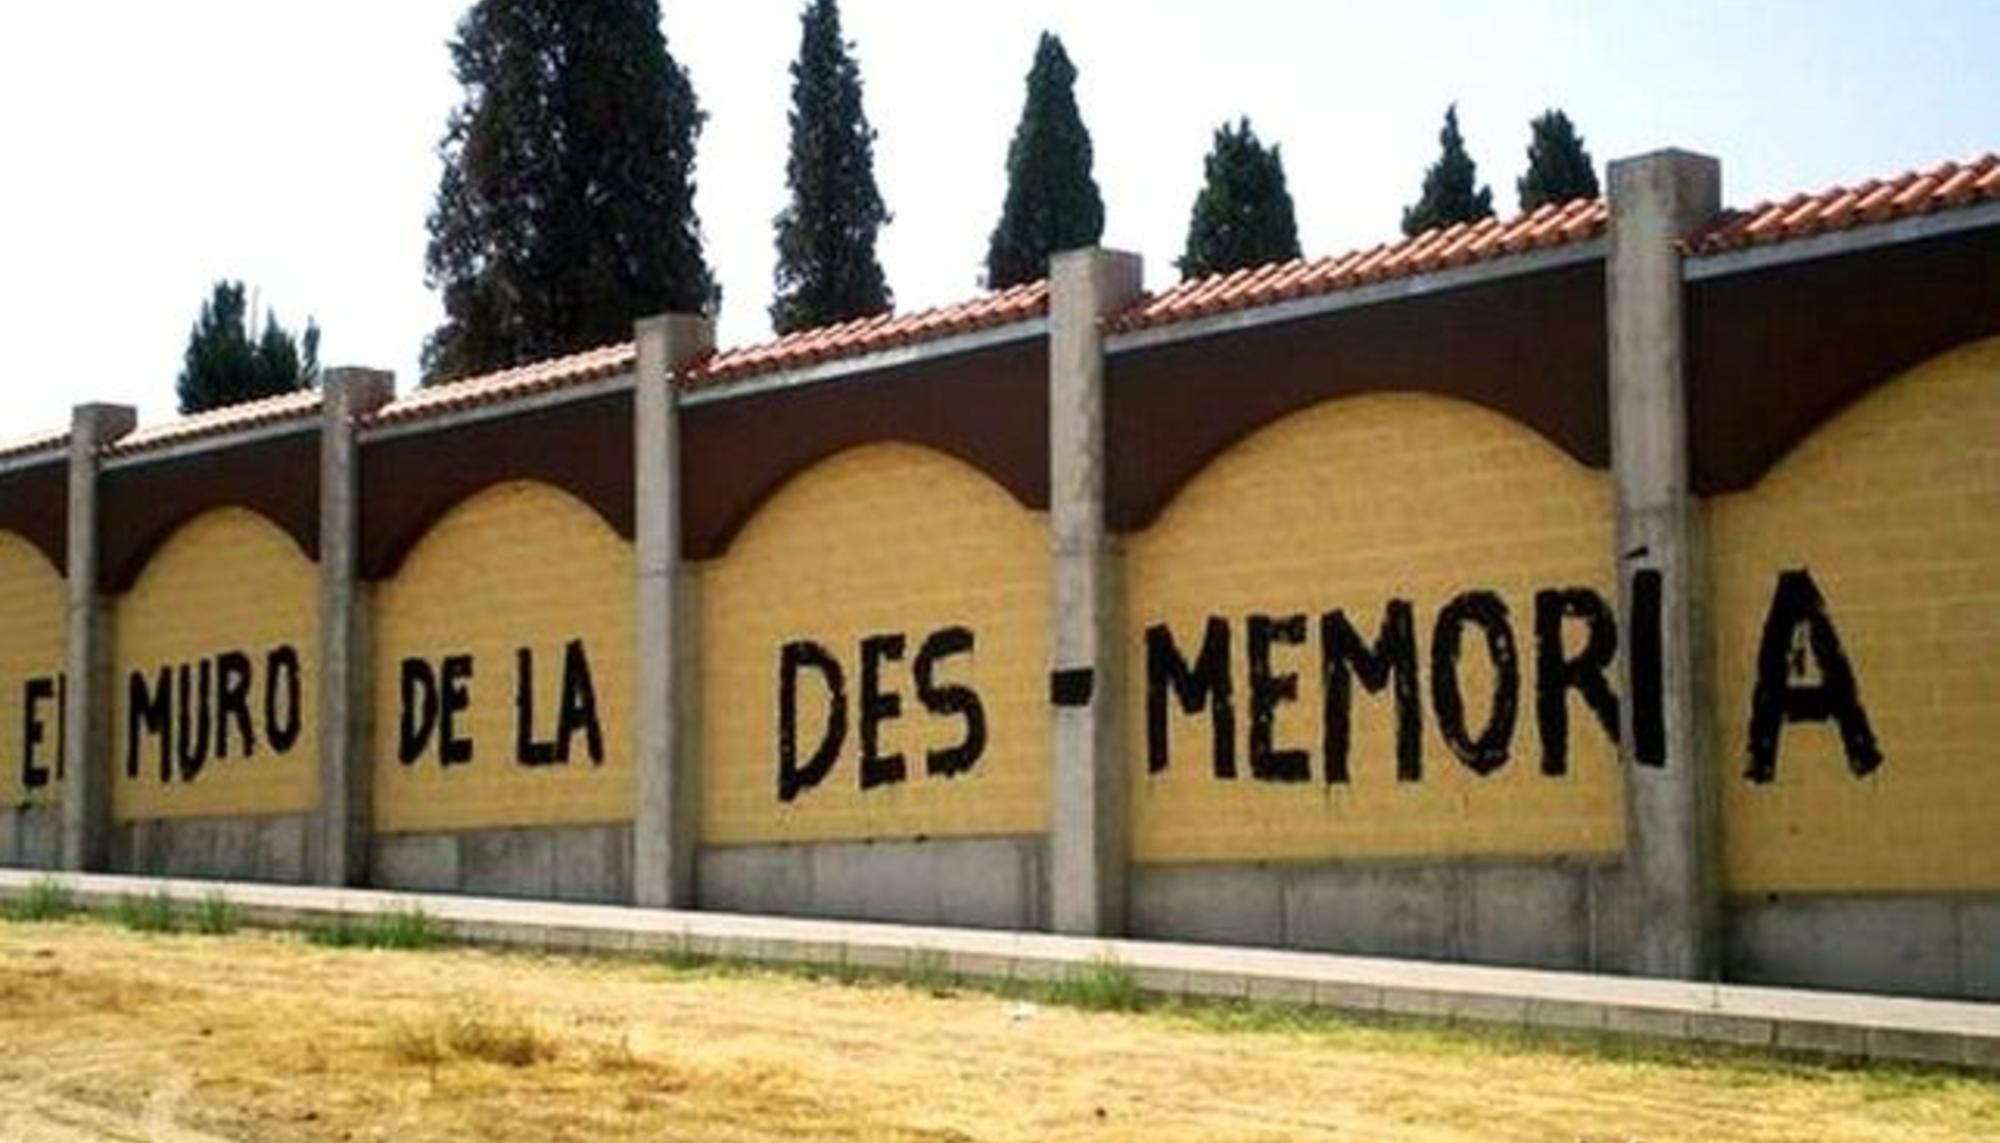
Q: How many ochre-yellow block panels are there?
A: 6